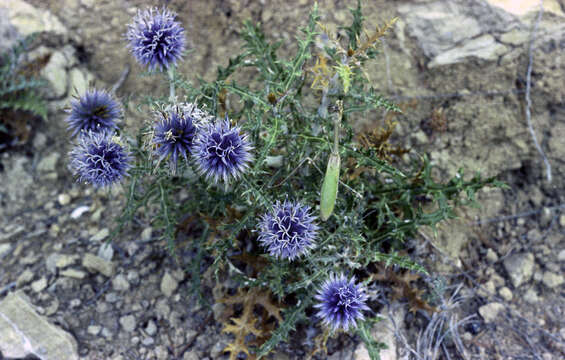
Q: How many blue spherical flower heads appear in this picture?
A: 7